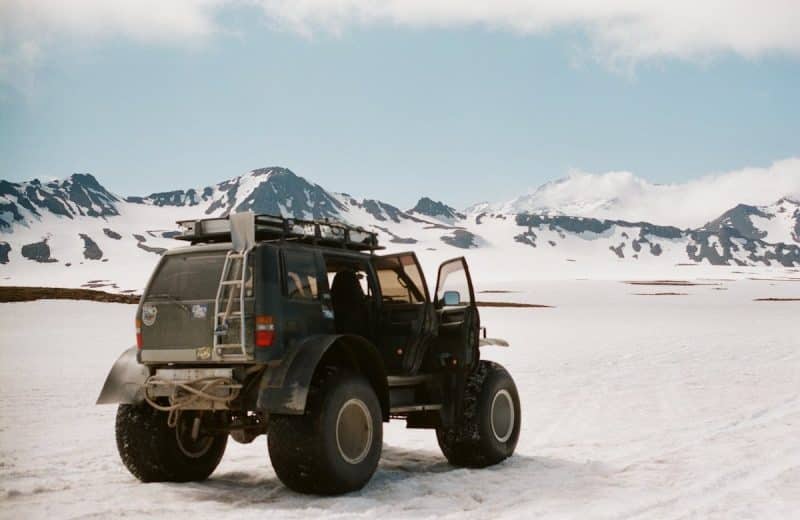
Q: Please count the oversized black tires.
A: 3